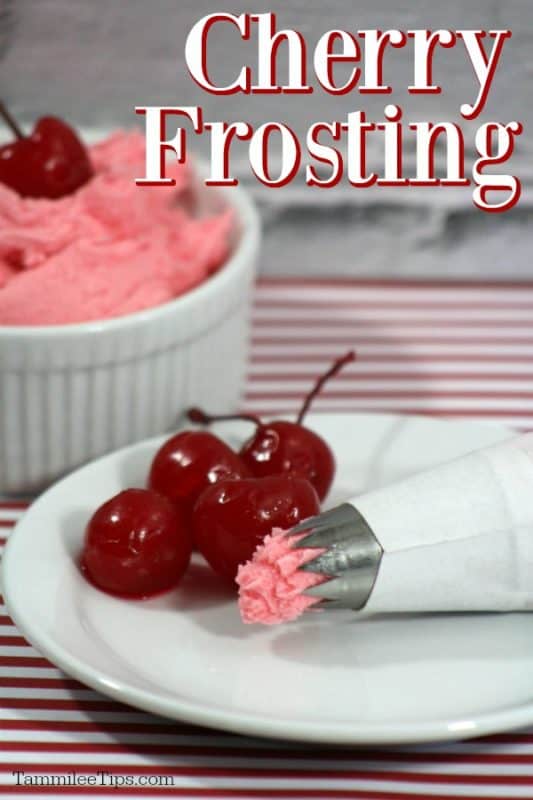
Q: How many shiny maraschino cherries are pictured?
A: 5